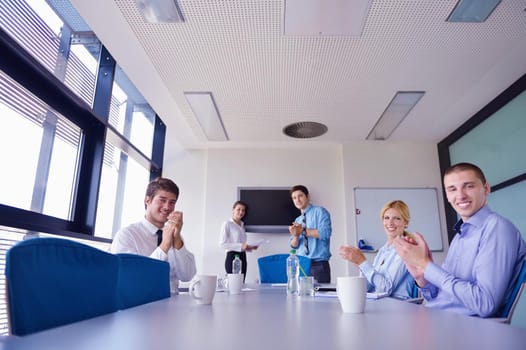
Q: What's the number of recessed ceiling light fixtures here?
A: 4